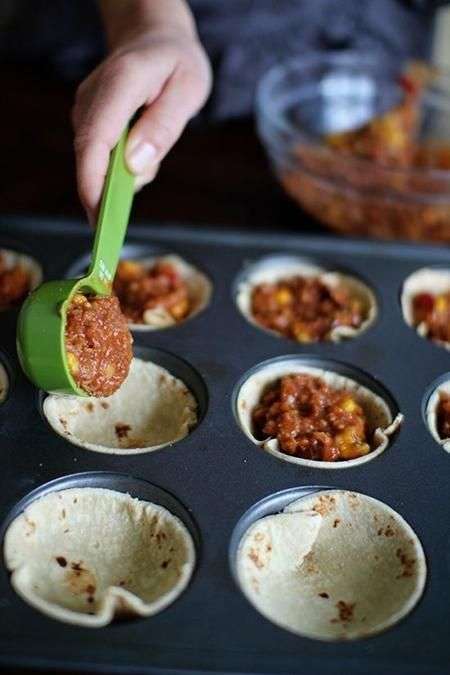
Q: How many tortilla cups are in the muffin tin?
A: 10